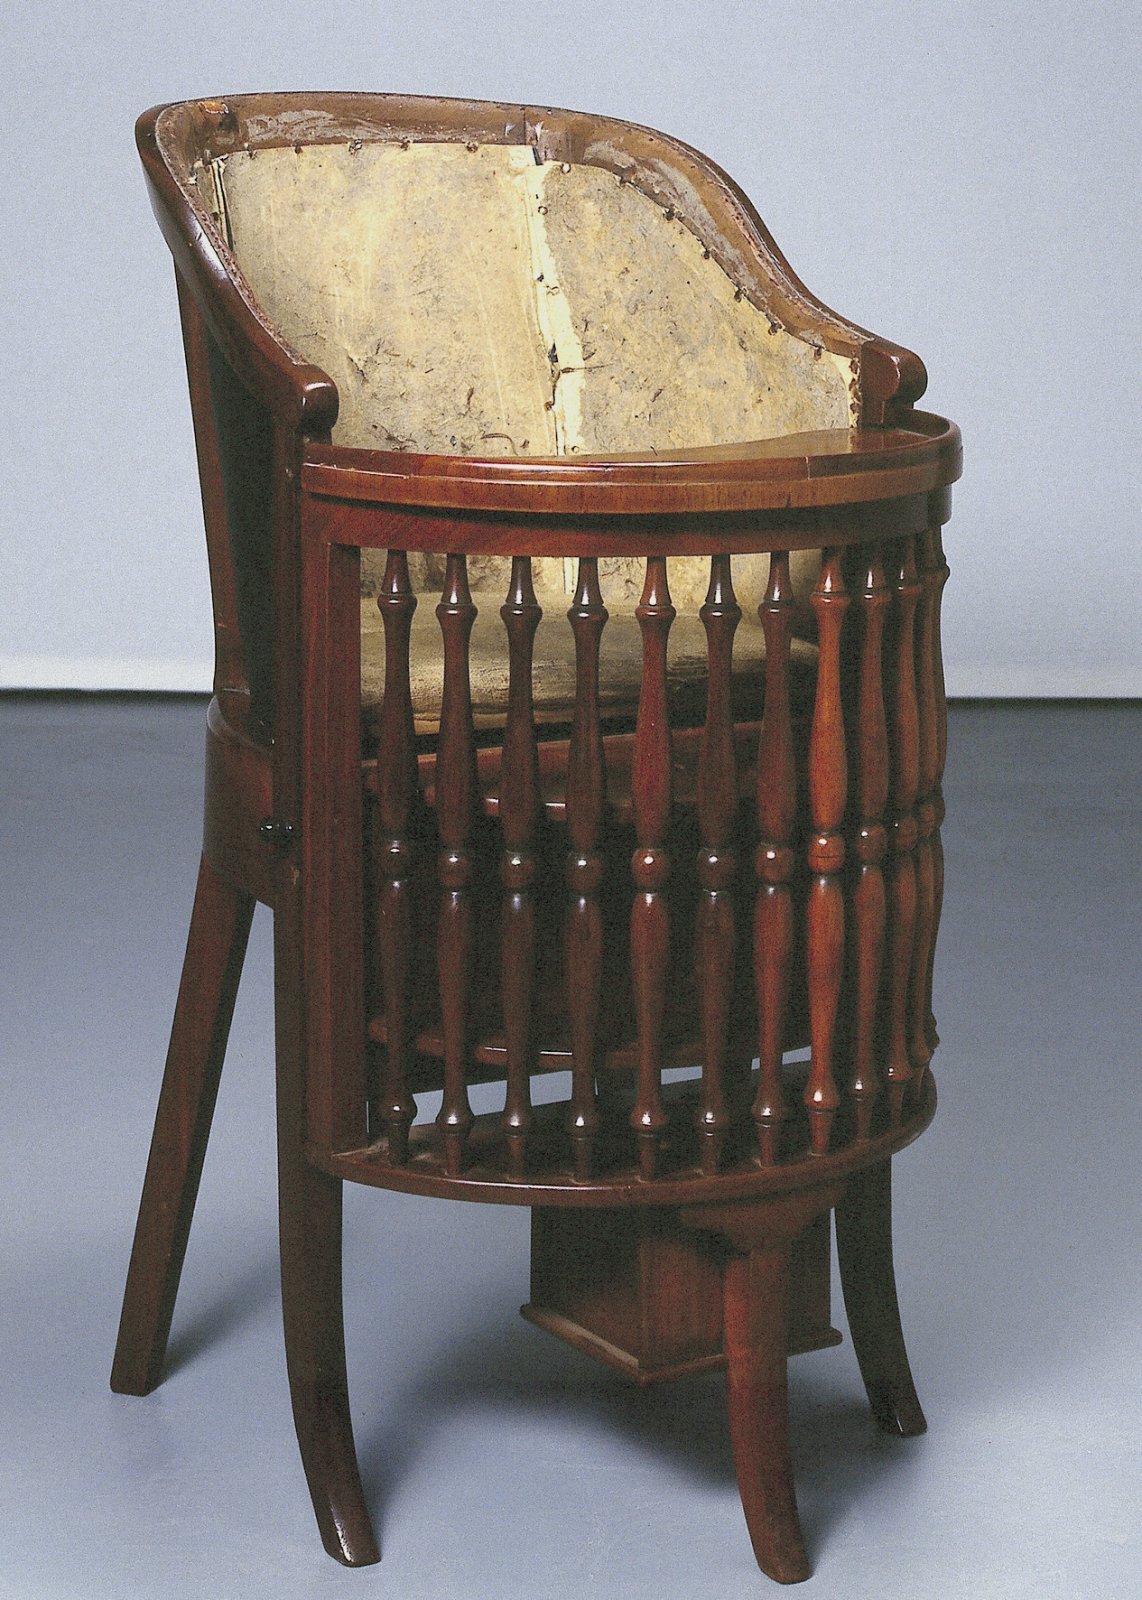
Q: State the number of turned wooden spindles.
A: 11